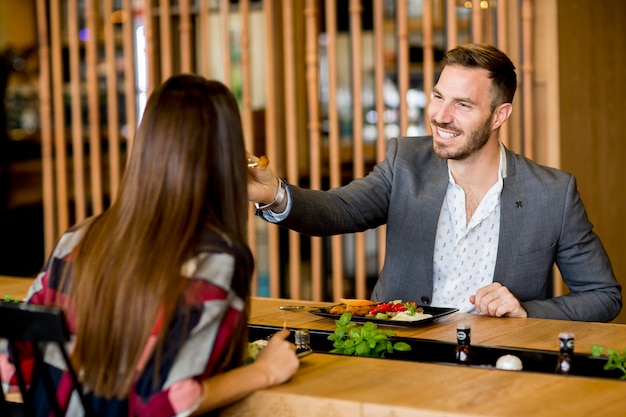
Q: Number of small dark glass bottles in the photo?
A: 2